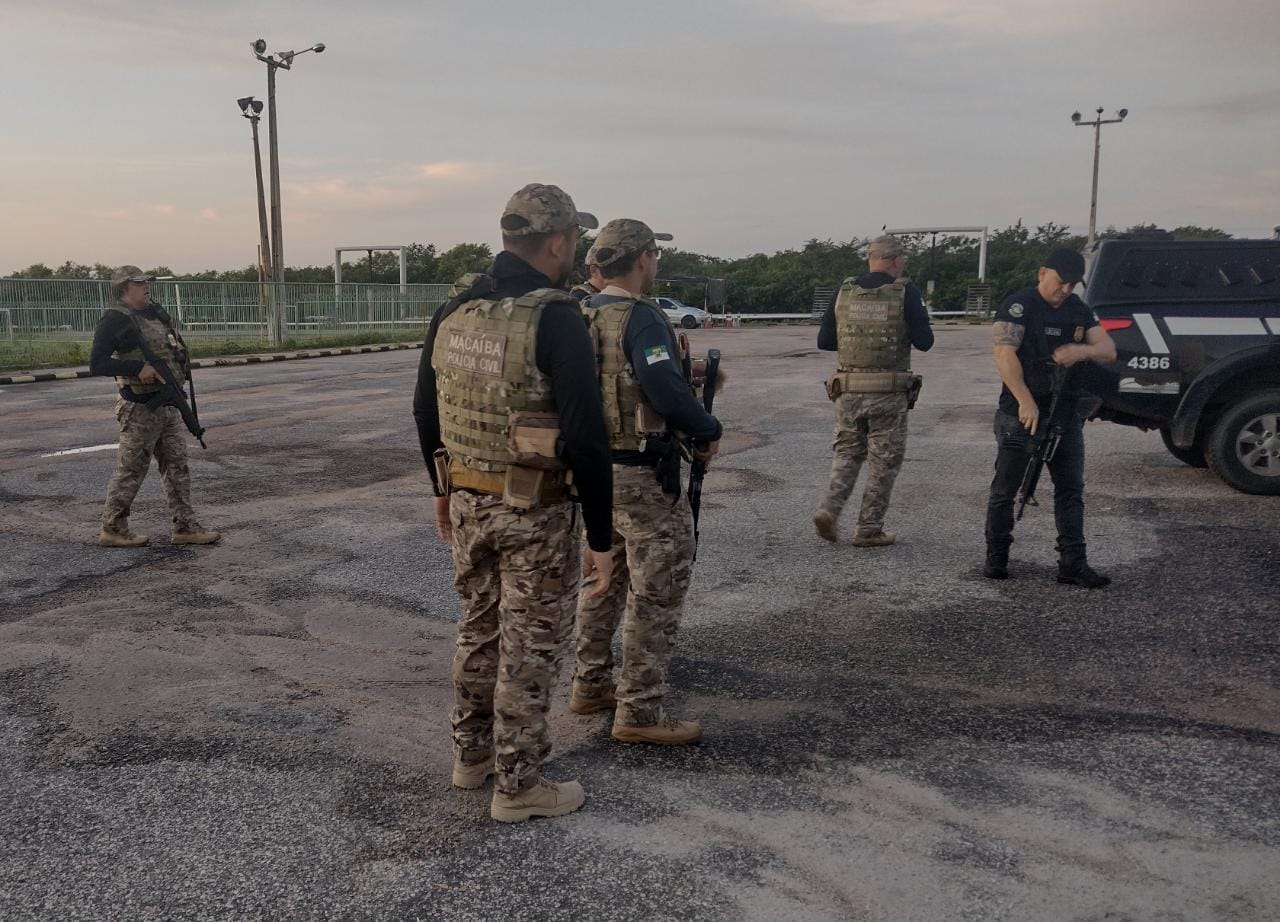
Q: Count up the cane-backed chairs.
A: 0